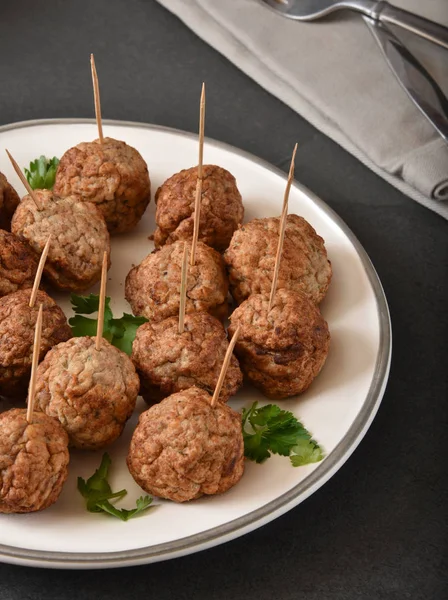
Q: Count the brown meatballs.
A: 13